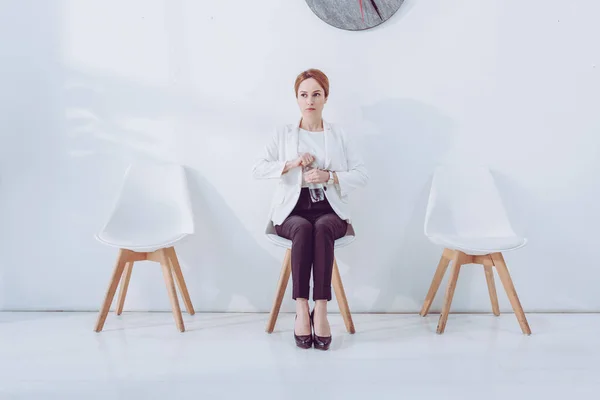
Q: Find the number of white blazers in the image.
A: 1